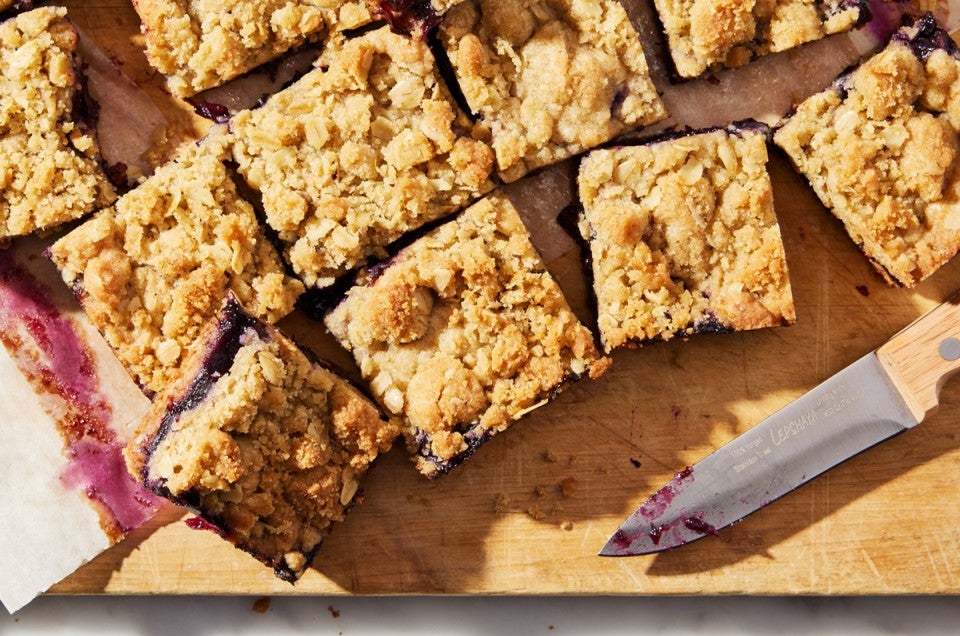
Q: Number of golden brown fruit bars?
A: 10